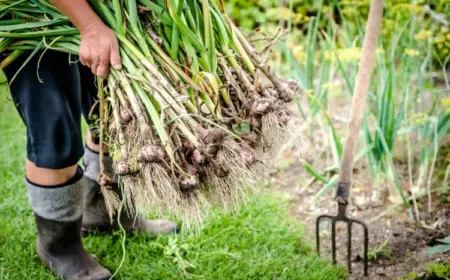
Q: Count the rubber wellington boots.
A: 2